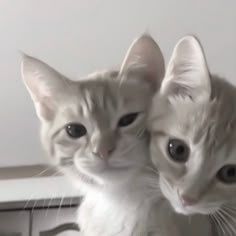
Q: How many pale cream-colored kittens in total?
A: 2